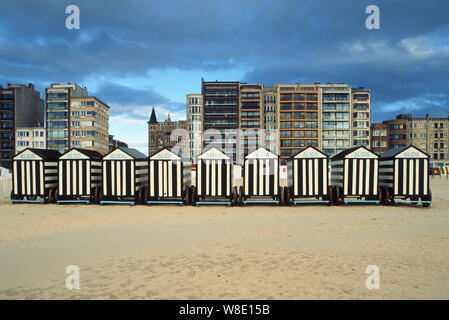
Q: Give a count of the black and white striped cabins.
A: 9